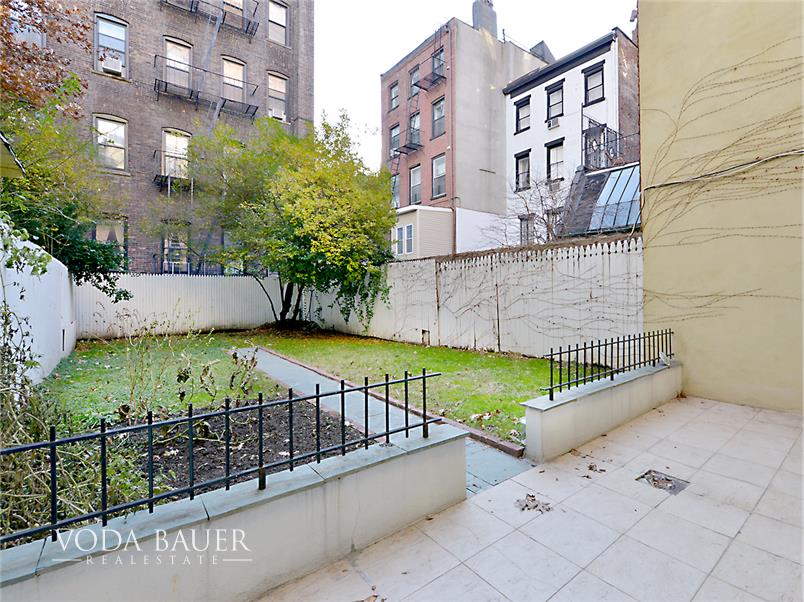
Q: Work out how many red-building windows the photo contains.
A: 9